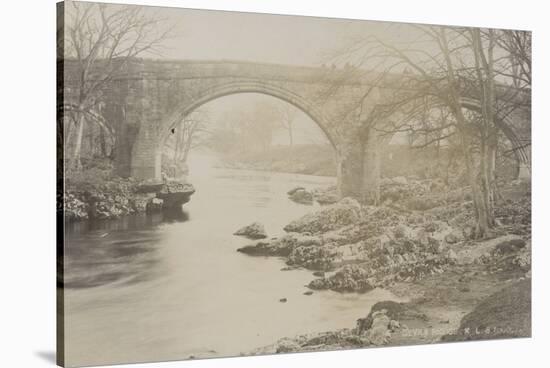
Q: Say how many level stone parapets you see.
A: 1